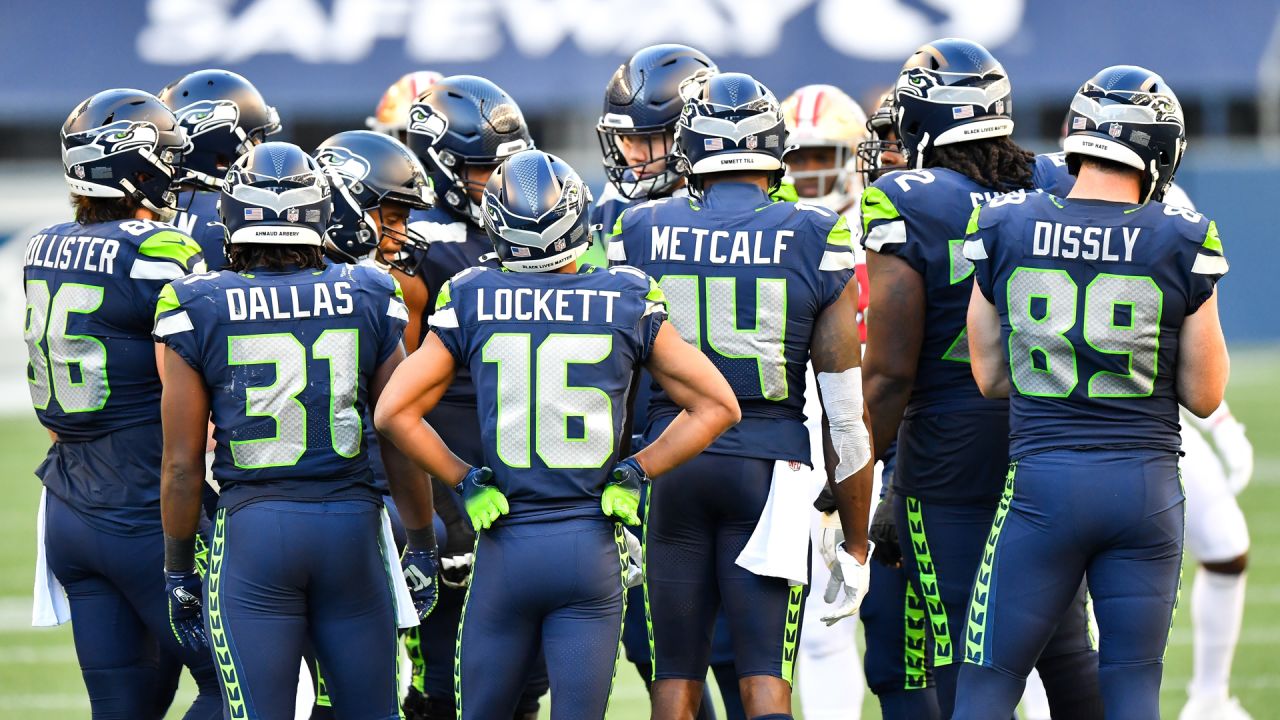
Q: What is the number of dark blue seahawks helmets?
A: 11